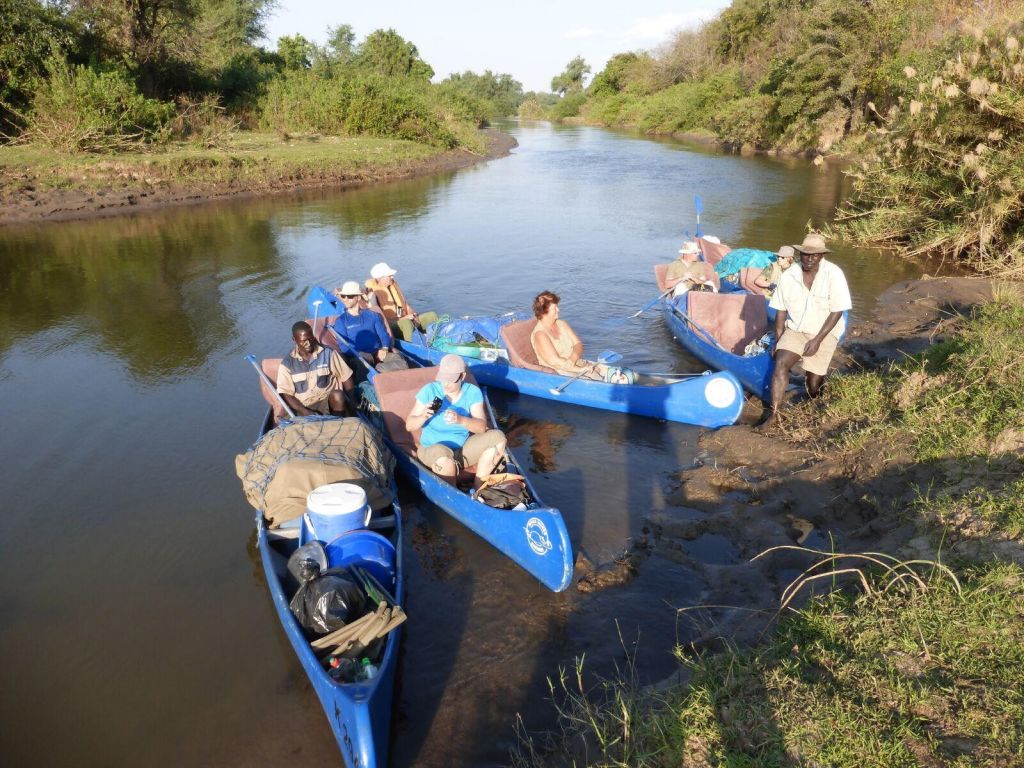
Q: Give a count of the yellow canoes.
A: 0